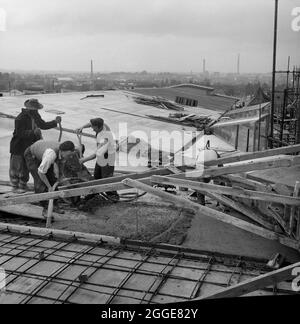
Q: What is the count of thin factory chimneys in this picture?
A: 3